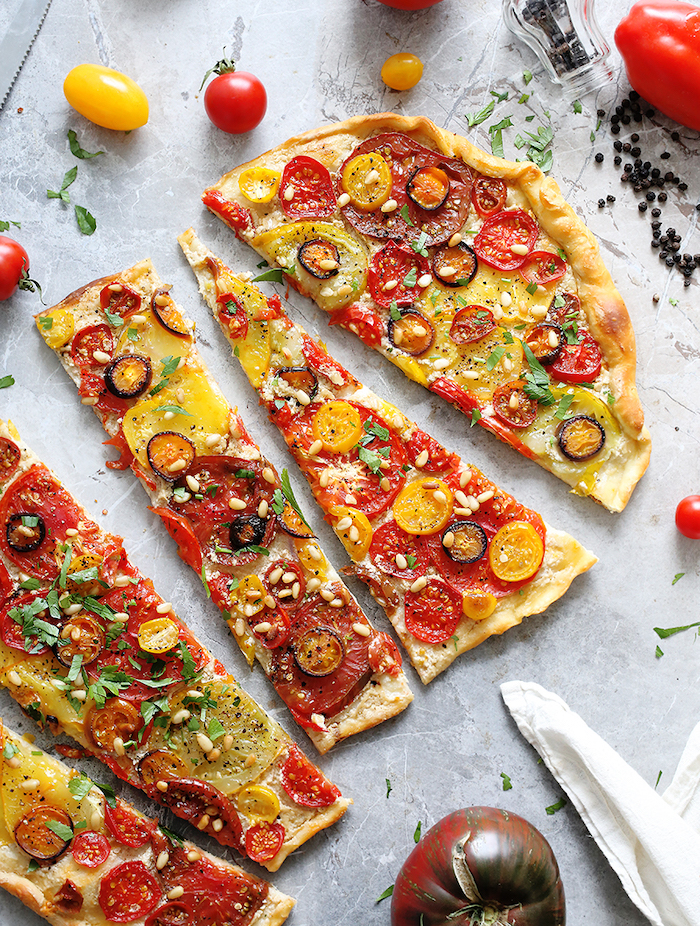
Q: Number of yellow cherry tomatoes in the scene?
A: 2